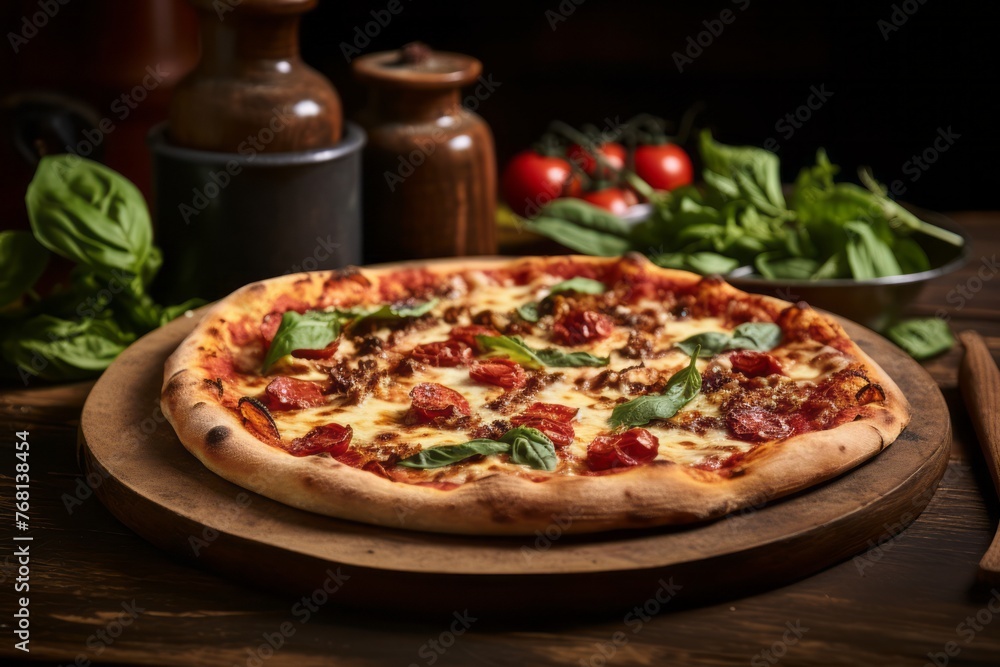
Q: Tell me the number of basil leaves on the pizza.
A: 11